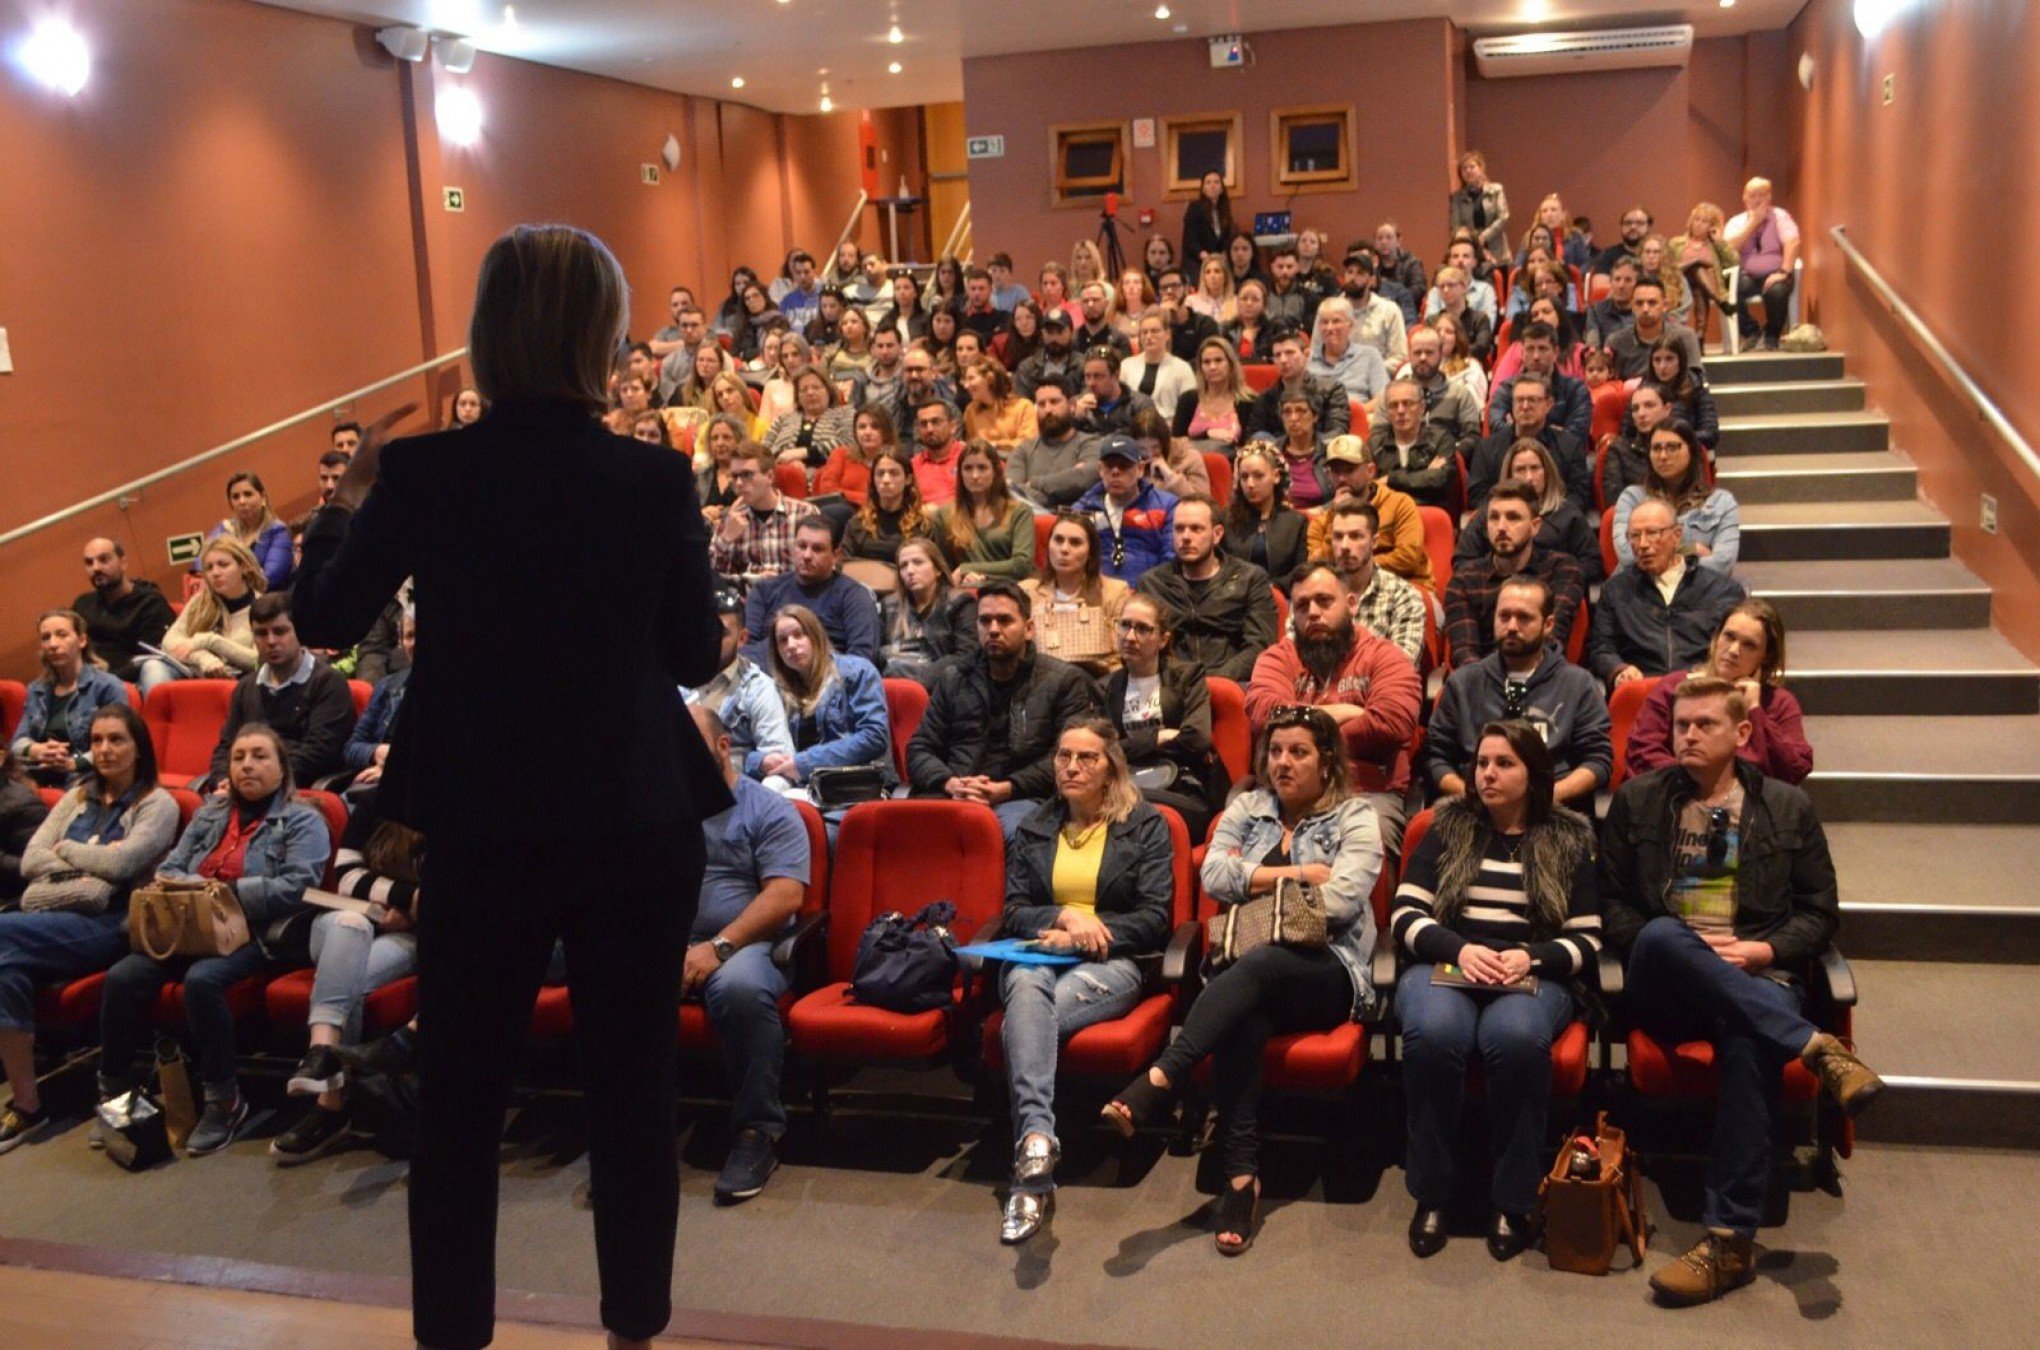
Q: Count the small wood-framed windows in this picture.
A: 3